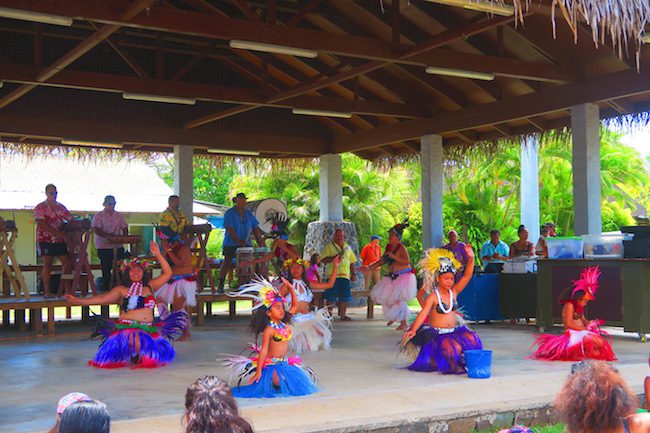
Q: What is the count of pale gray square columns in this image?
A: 5